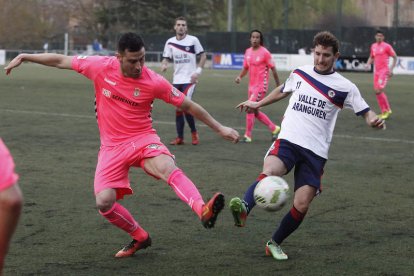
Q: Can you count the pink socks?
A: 6